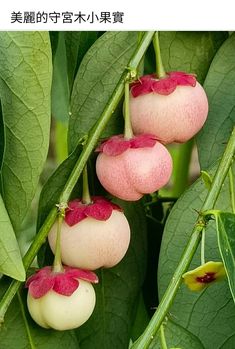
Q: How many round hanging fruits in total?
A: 4